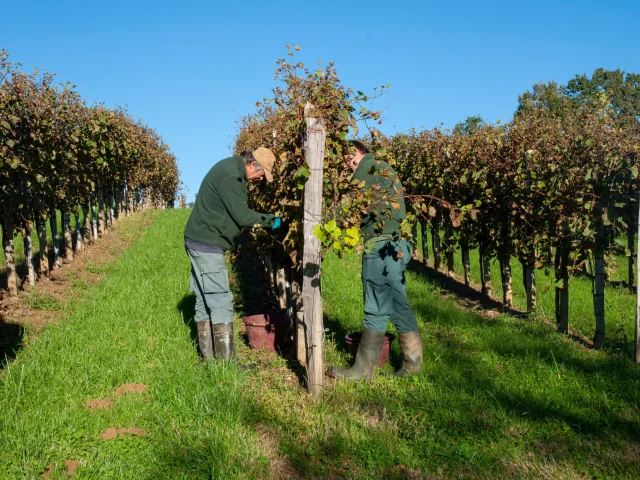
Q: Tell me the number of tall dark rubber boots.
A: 4